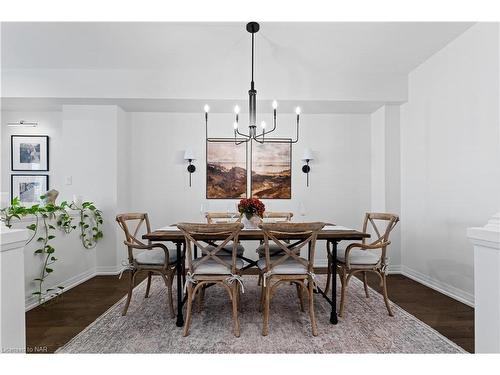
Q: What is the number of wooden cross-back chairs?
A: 6